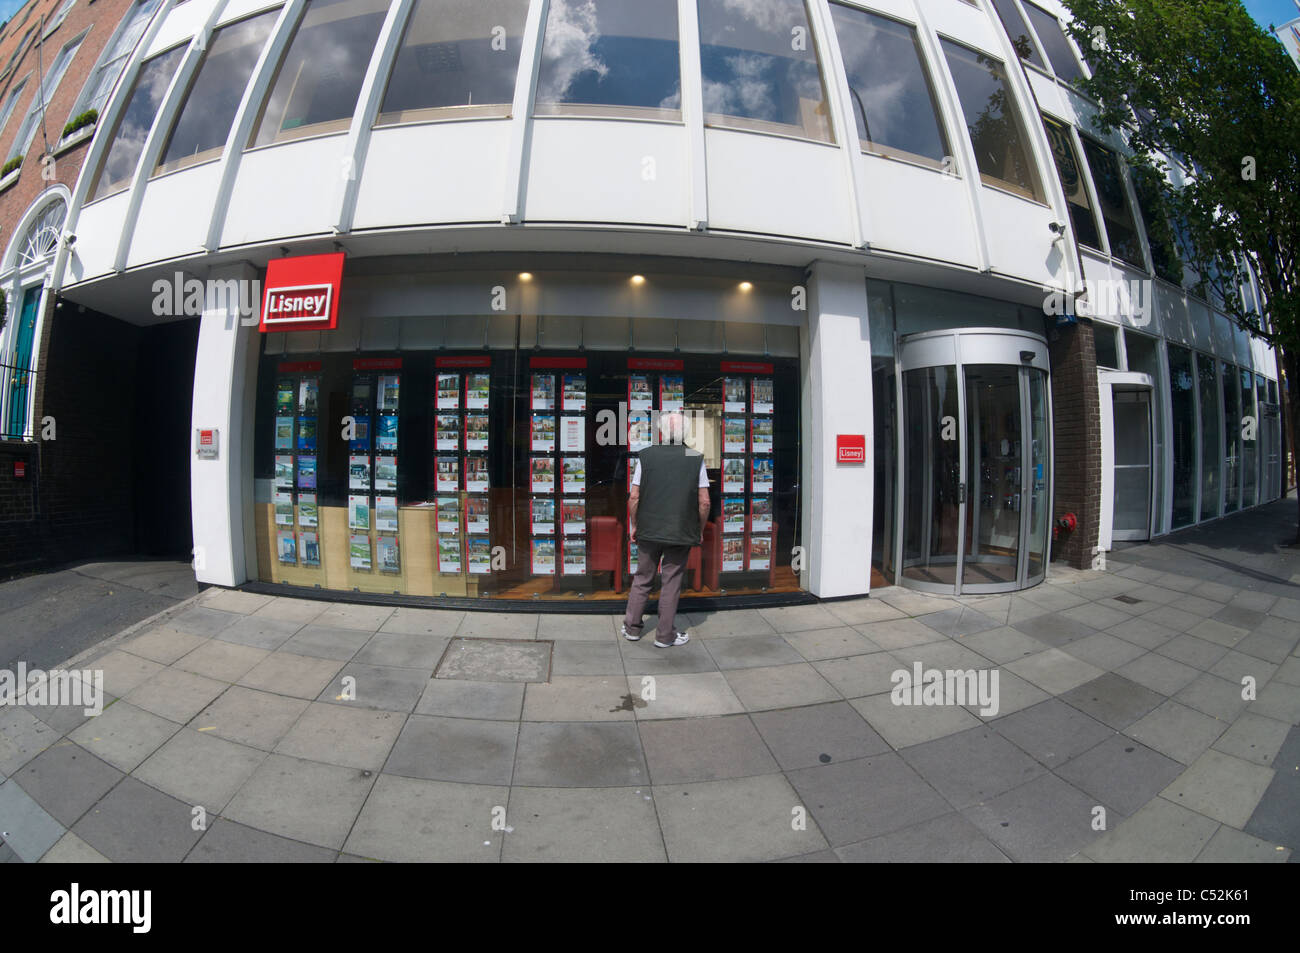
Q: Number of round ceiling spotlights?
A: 3